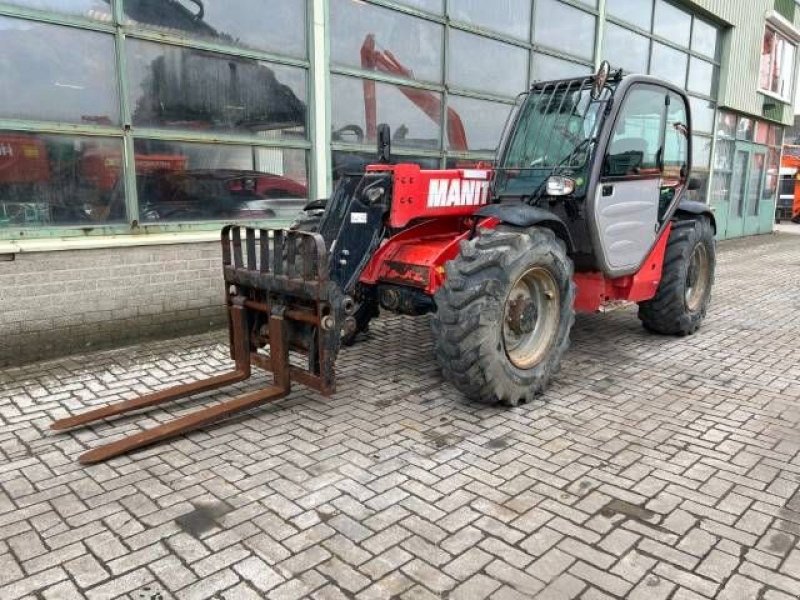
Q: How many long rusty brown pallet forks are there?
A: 2